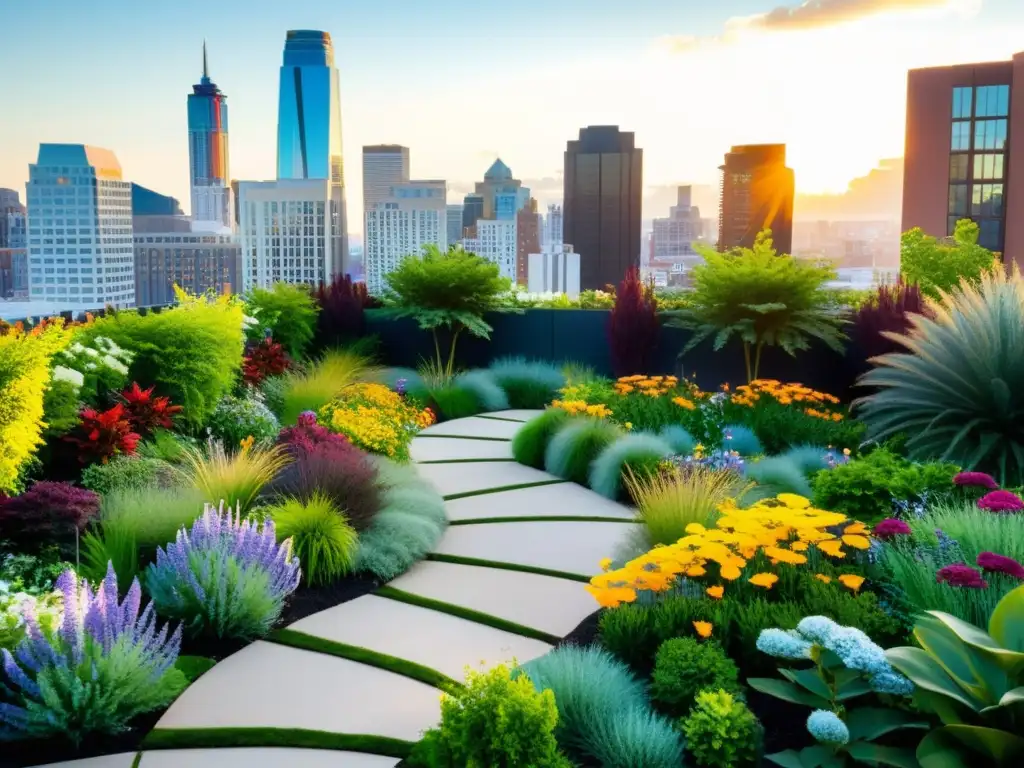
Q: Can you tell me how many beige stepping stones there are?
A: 11